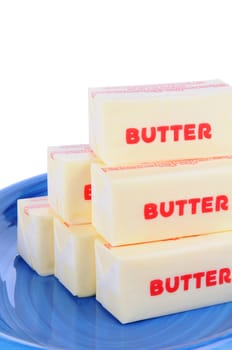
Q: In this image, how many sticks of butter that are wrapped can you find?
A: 6